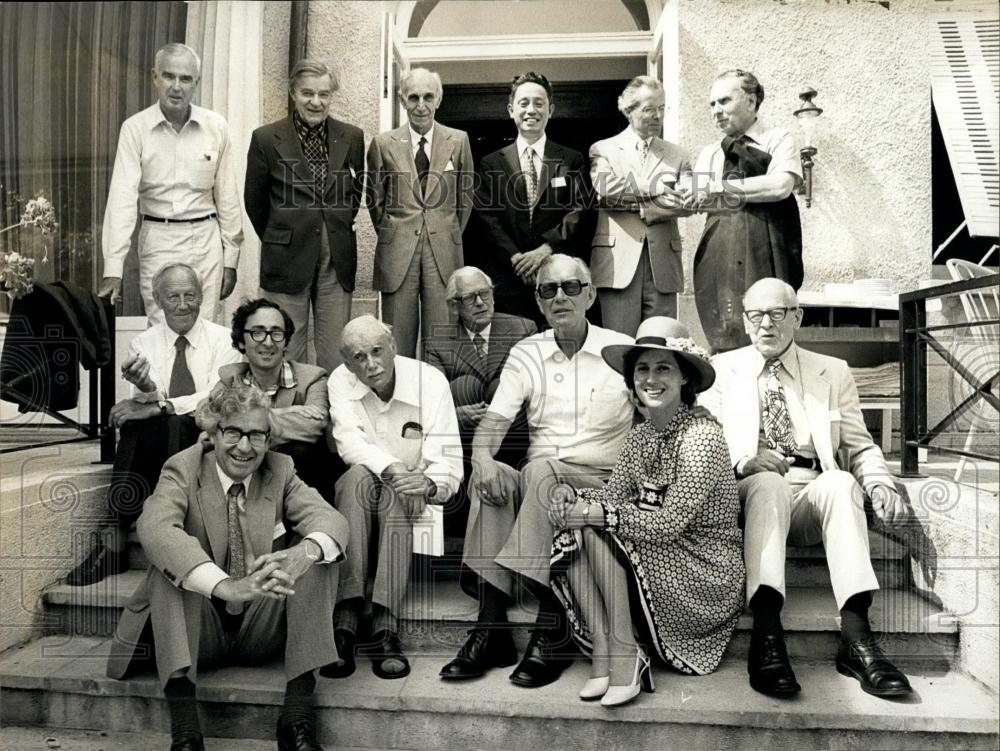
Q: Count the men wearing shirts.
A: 13